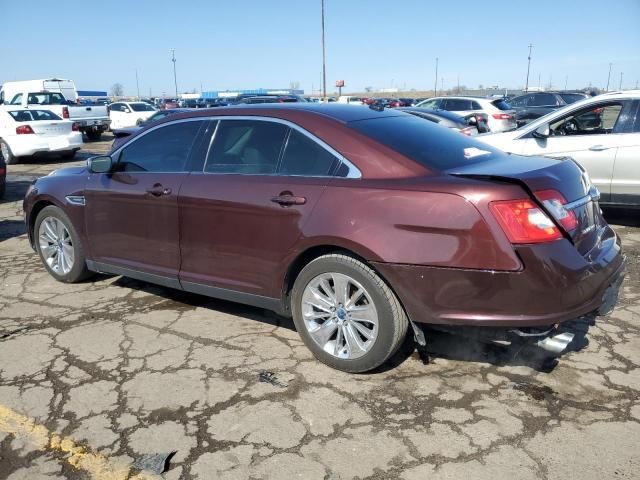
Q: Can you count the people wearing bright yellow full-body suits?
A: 0